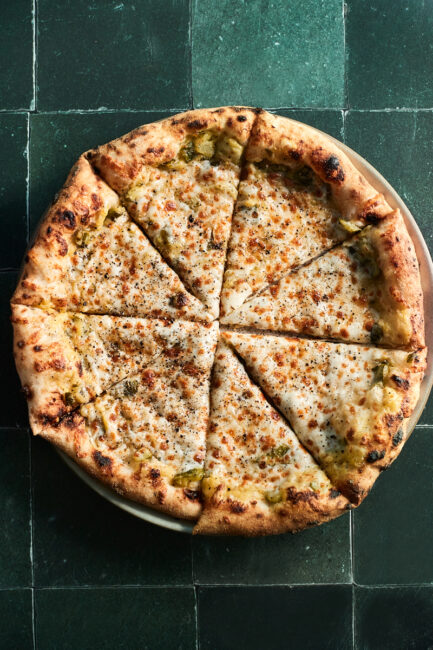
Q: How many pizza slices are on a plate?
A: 8